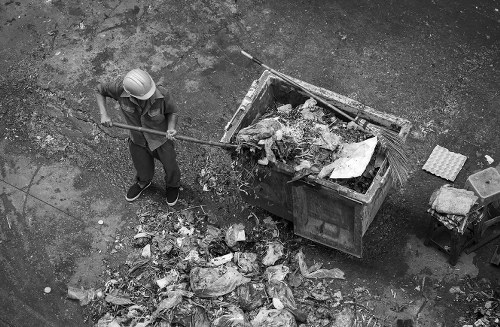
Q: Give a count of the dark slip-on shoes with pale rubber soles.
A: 2